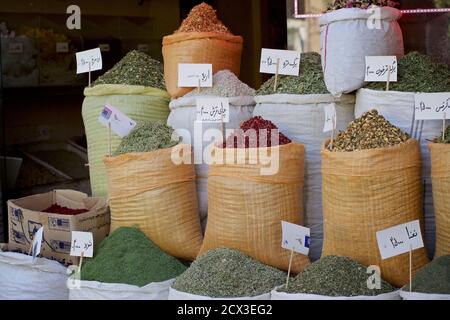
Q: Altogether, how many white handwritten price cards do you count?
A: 12